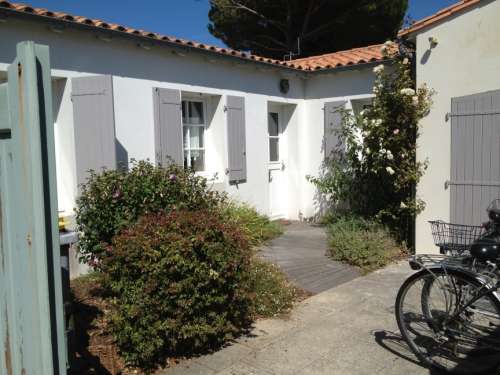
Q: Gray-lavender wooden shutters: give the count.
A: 5